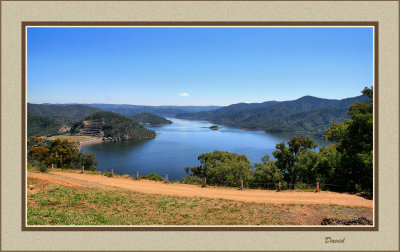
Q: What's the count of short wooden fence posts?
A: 10